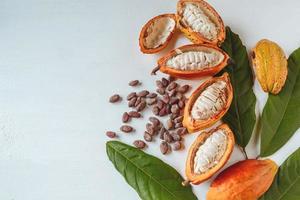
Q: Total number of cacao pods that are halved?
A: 5